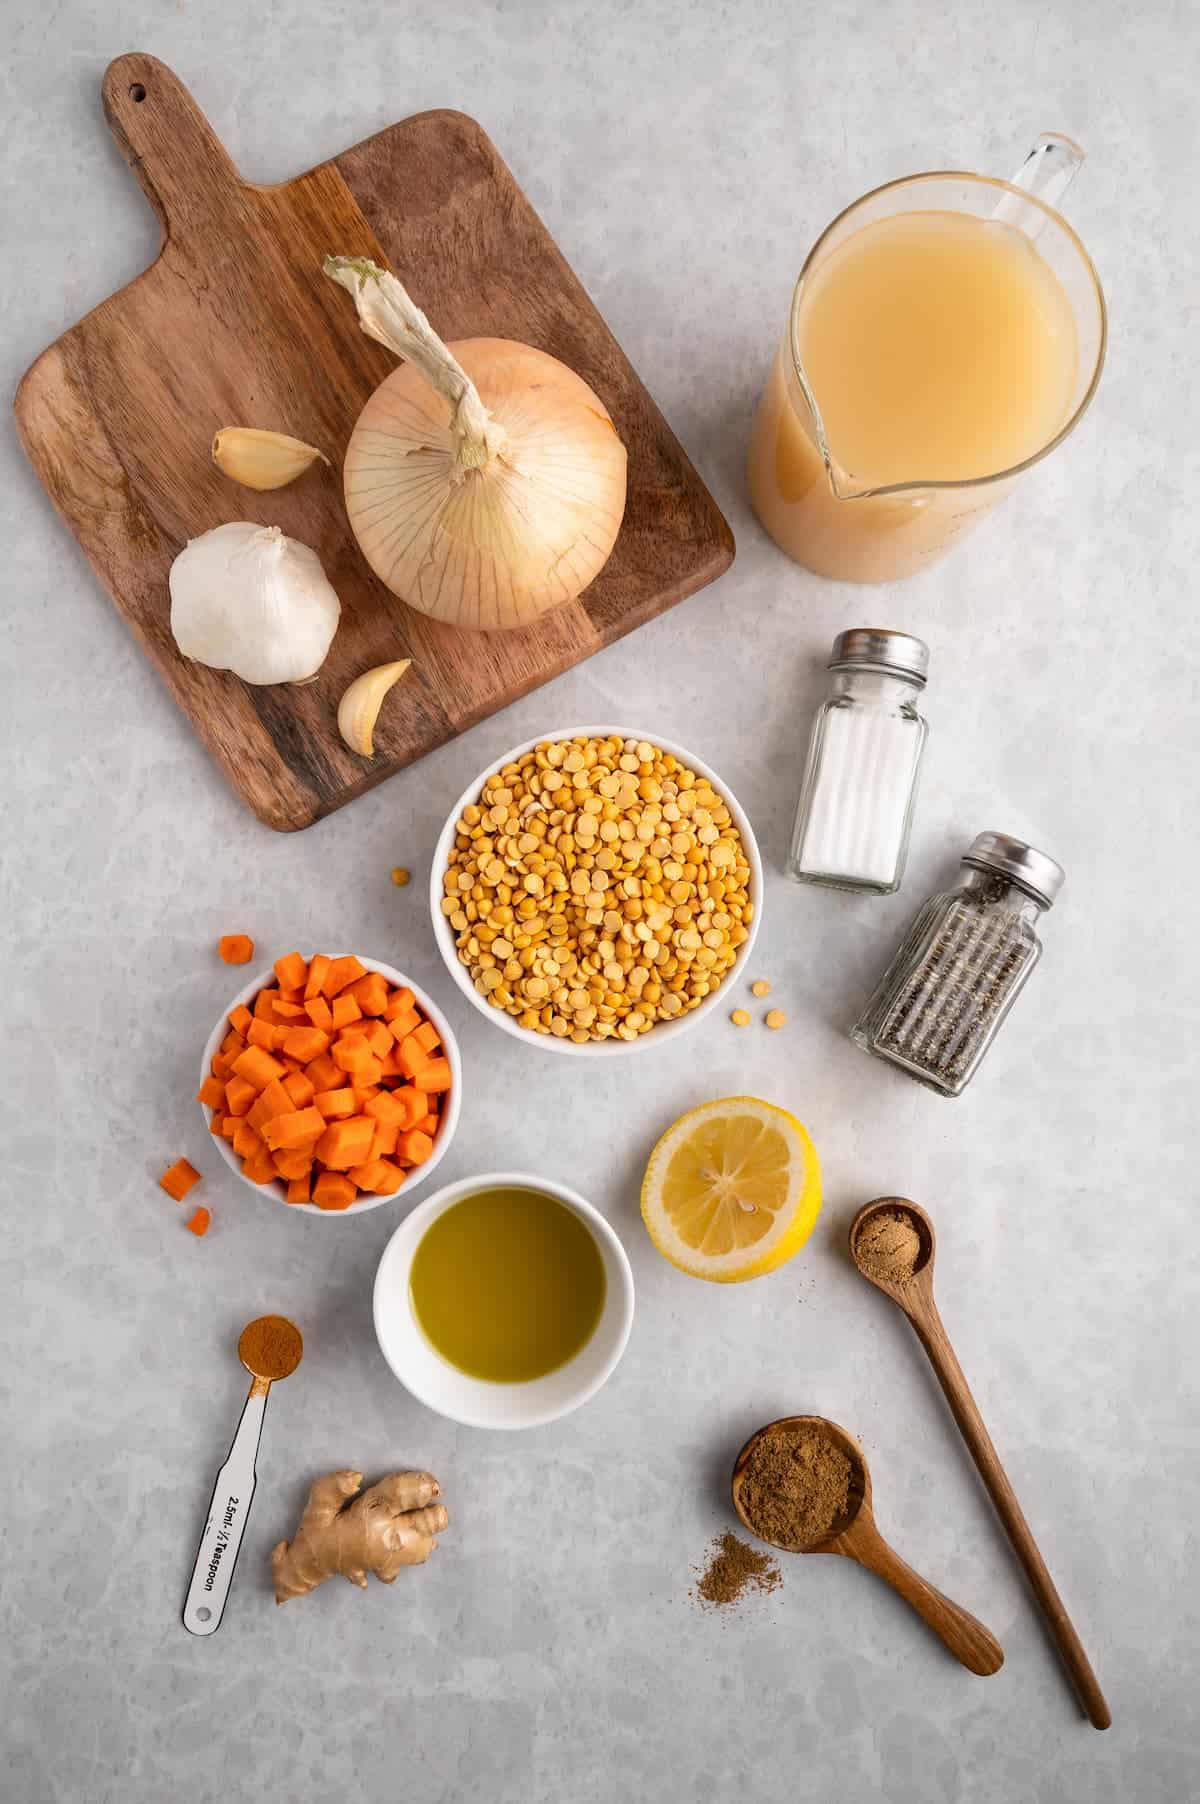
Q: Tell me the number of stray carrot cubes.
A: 3